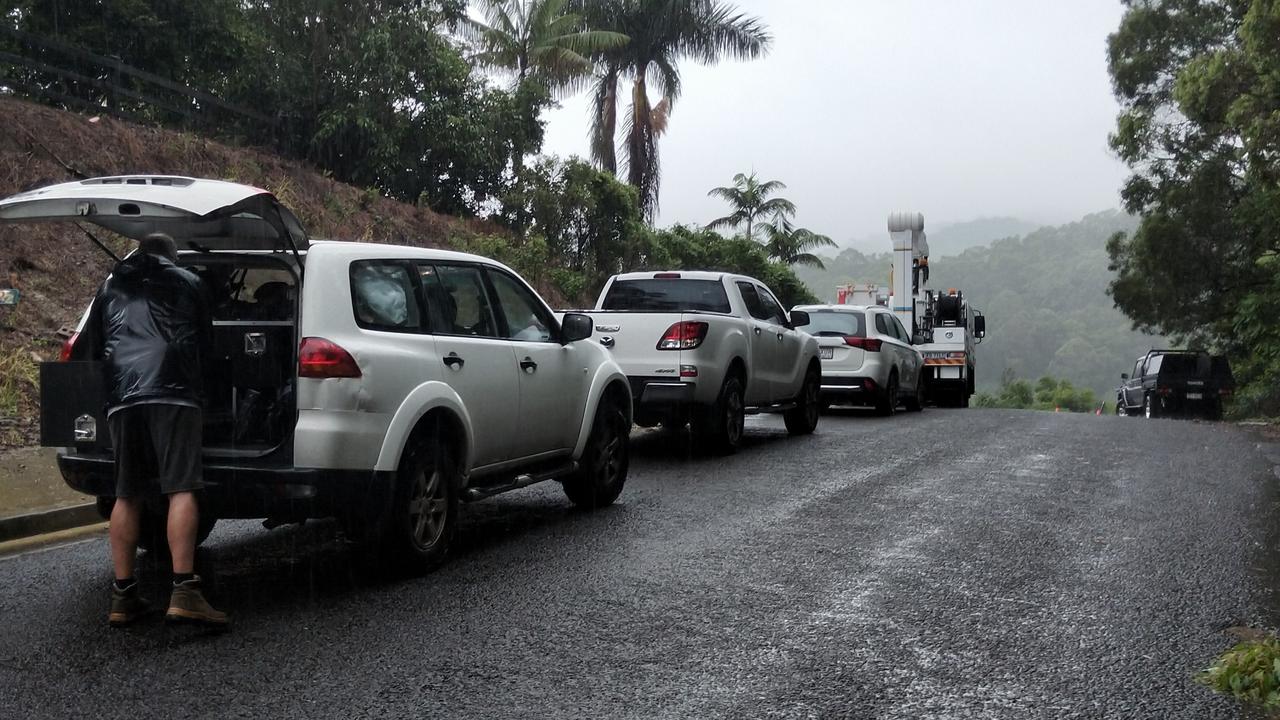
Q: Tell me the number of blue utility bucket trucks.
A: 0